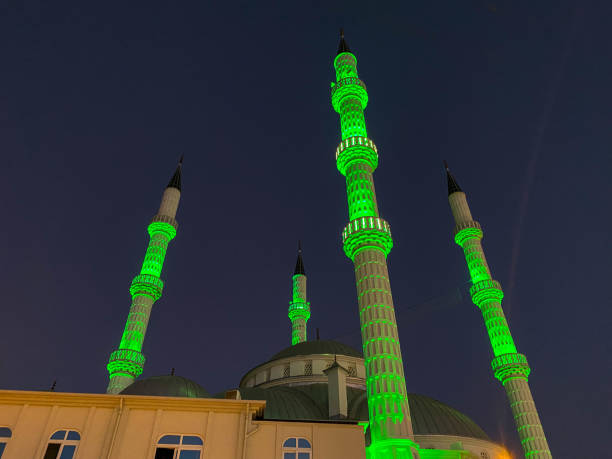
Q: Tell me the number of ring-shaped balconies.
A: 10